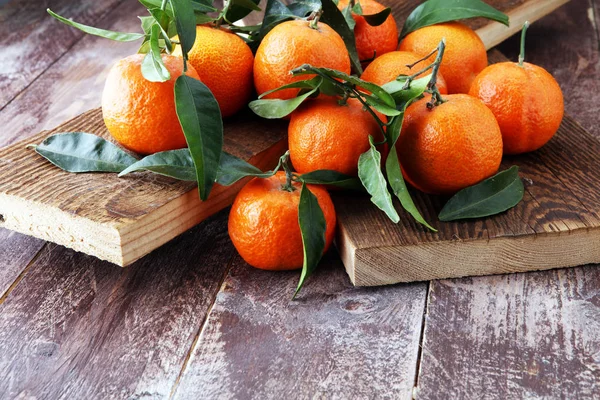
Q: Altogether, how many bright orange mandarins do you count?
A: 10